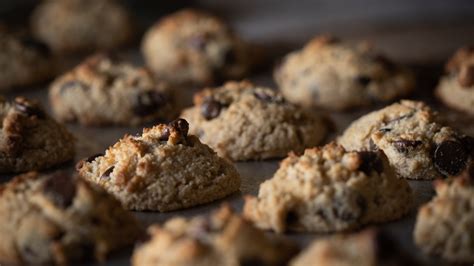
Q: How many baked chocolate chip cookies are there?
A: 15